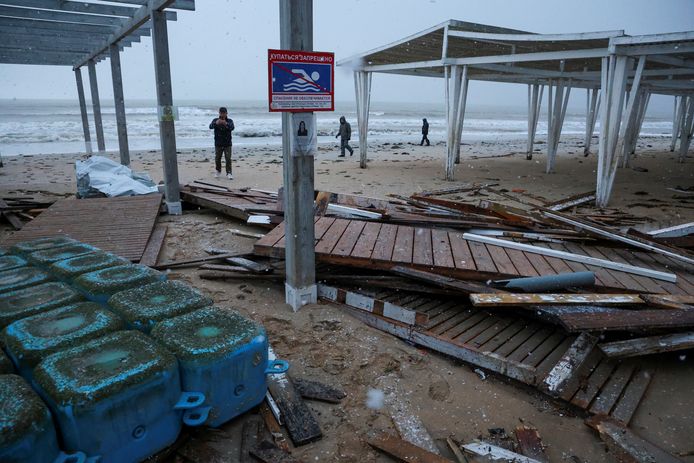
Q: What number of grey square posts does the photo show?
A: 5